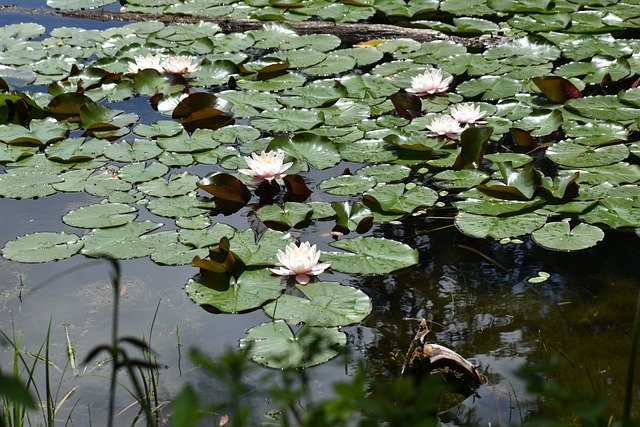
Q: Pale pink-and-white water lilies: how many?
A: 7